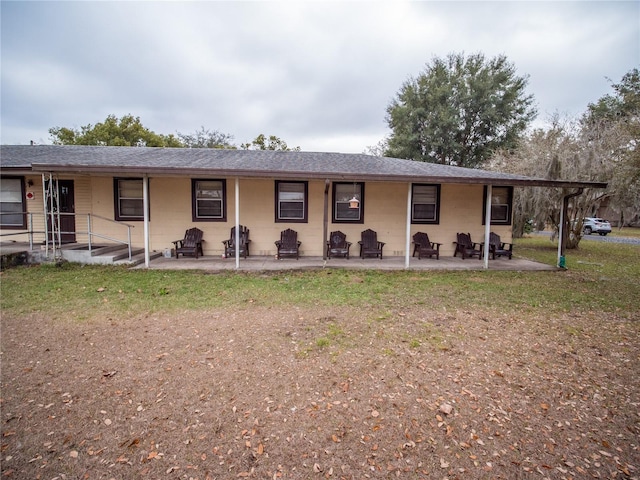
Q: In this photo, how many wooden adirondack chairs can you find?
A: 8